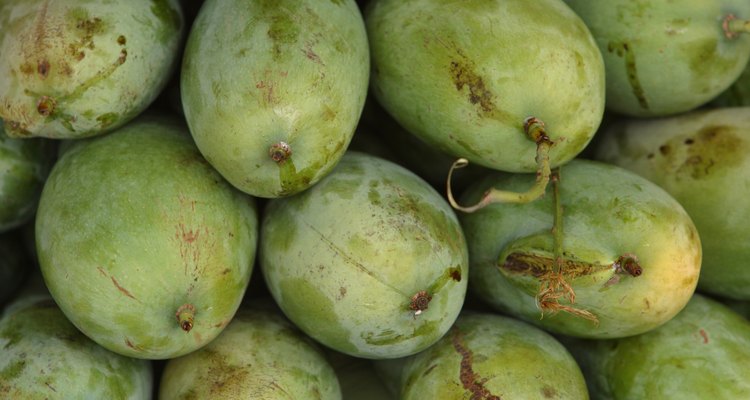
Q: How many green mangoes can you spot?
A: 13